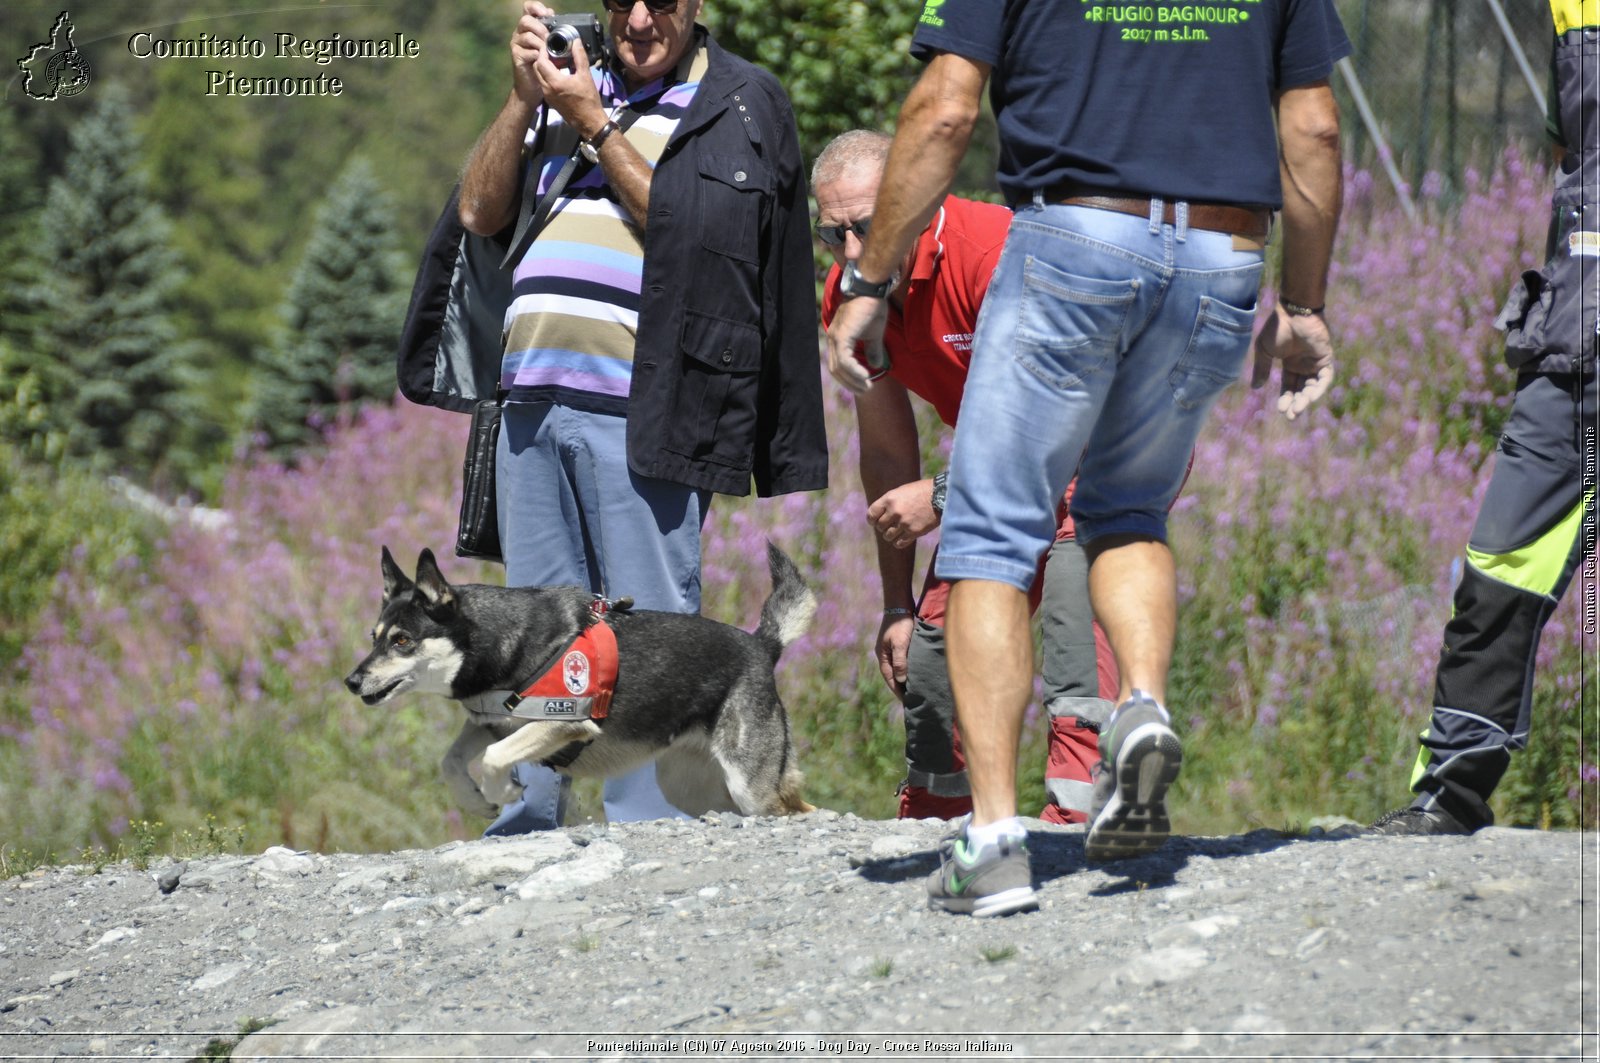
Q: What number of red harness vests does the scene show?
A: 1